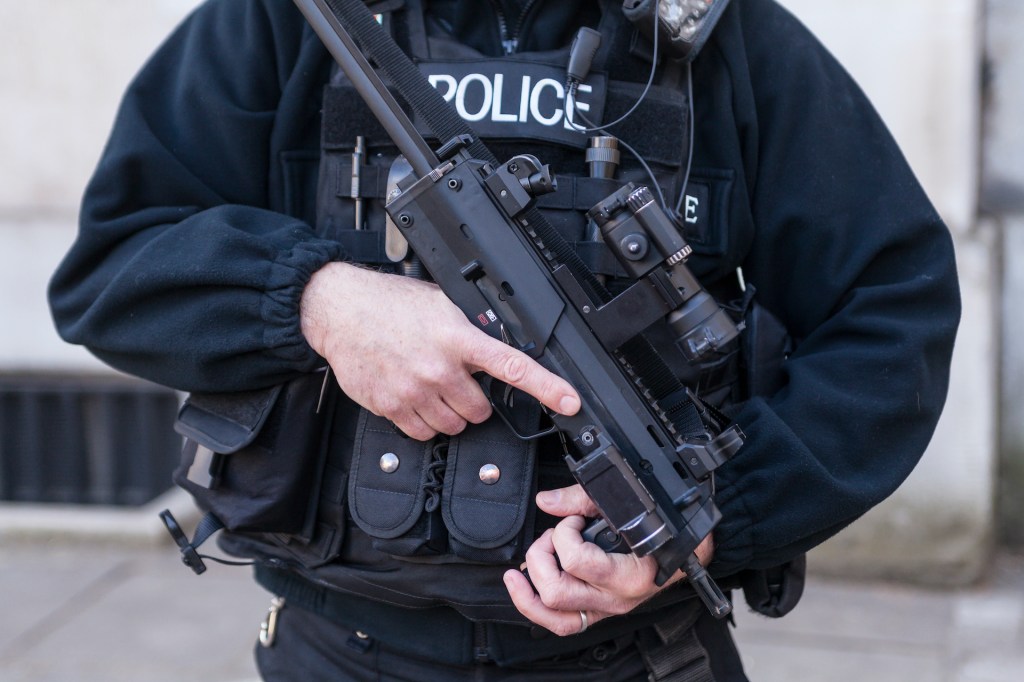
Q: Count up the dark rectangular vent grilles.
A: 1